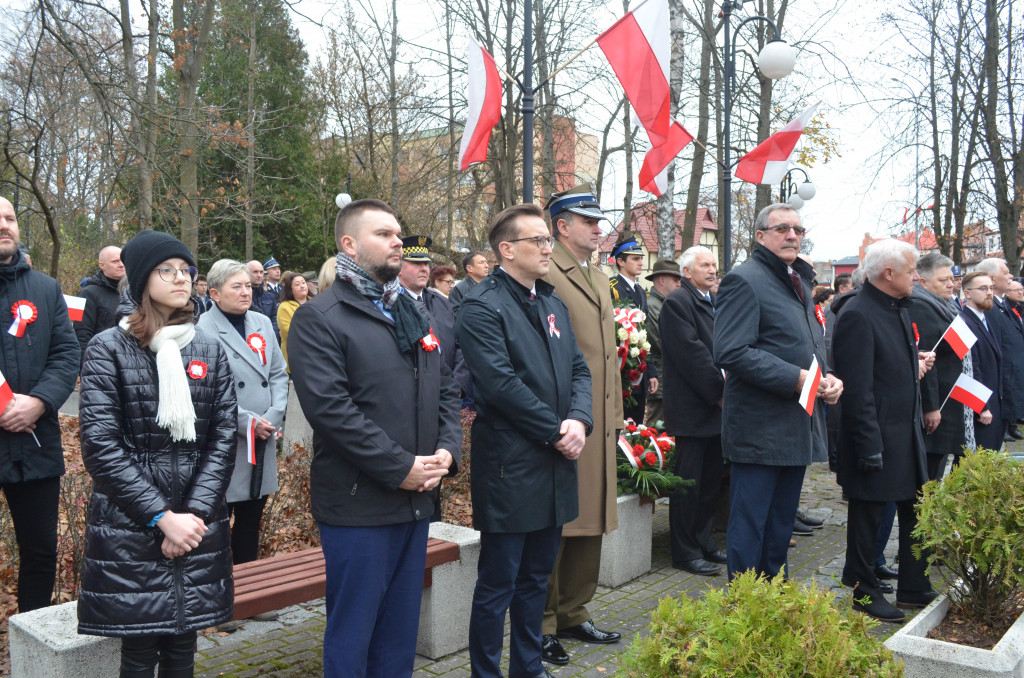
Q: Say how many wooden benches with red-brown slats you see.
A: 1